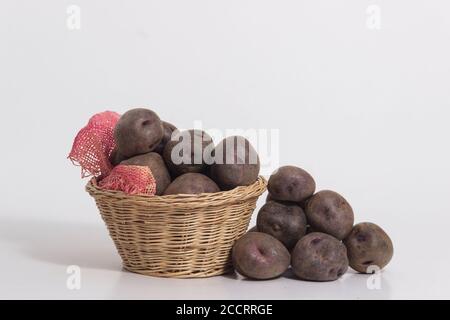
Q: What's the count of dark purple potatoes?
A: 12